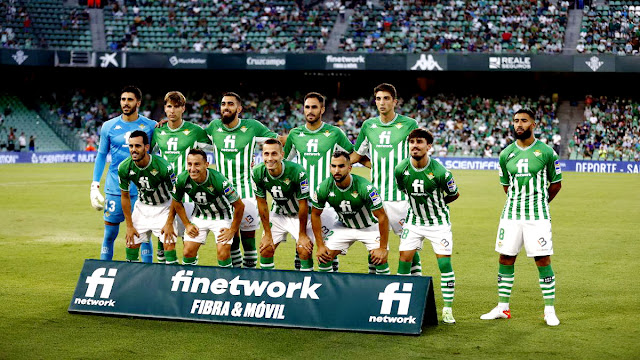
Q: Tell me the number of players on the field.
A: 11